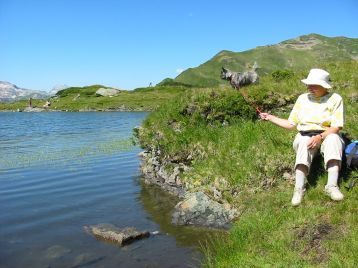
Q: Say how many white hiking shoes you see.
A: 2